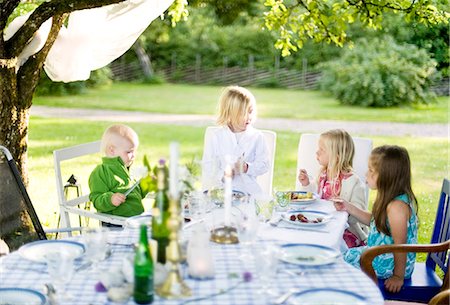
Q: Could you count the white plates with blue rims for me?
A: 8